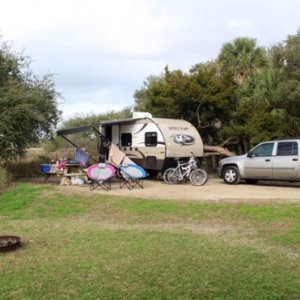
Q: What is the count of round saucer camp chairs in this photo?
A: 2